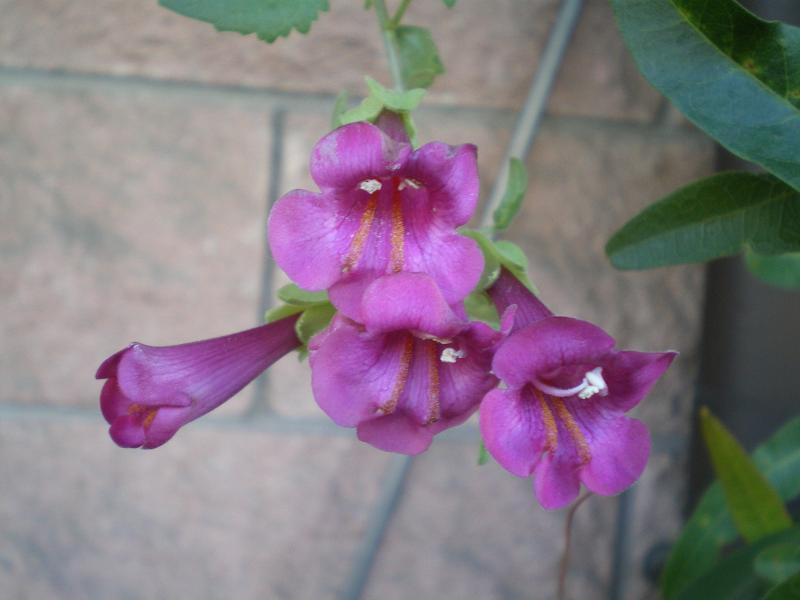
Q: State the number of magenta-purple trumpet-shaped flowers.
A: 4